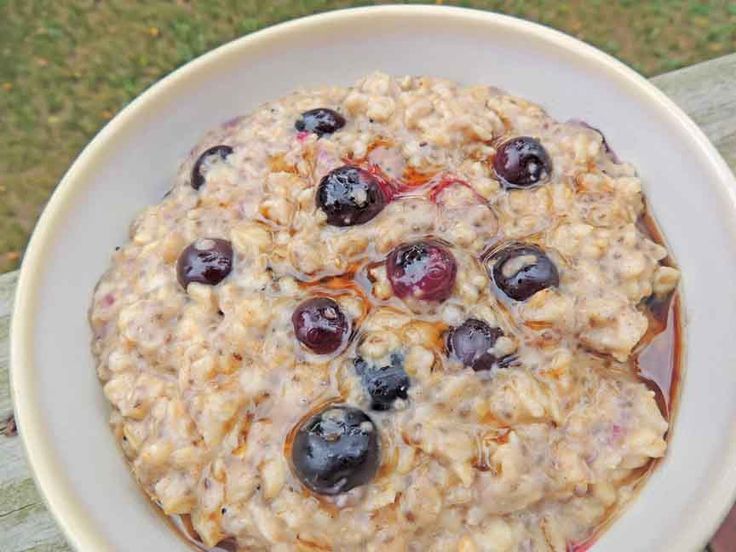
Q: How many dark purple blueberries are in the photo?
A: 11